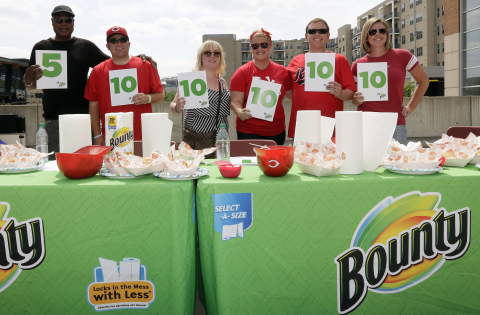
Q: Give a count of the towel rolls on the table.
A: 5